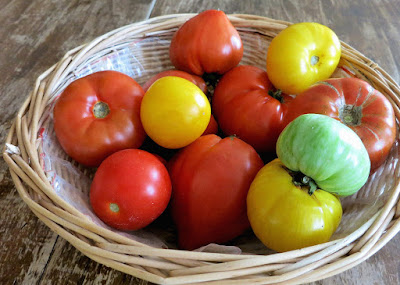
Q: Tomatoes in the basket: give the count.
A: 11